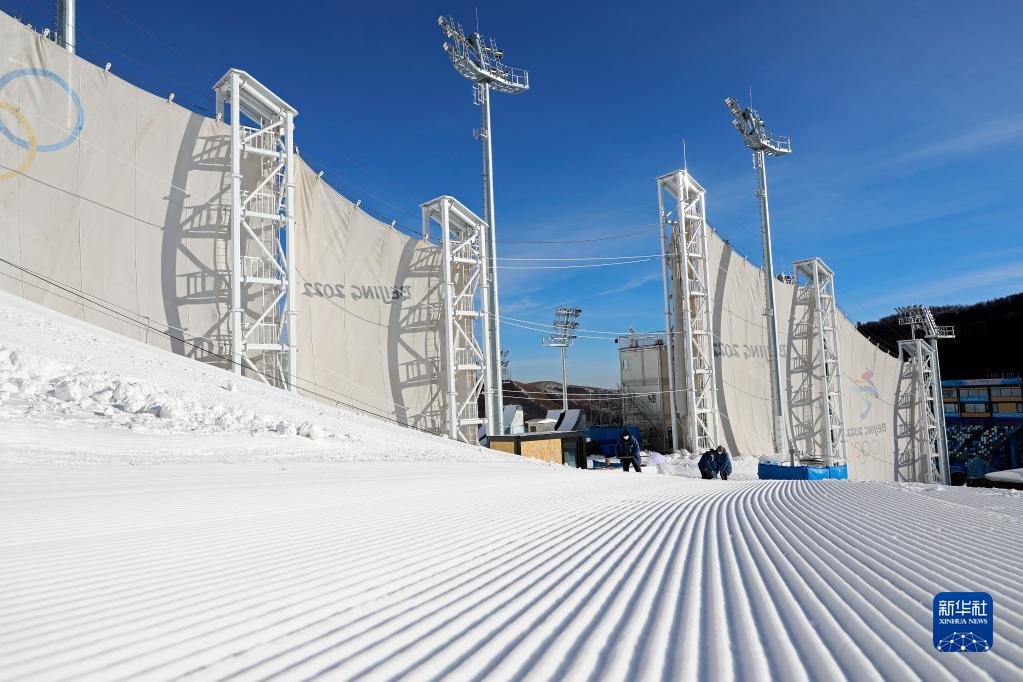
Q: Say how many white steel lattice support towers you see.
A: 5